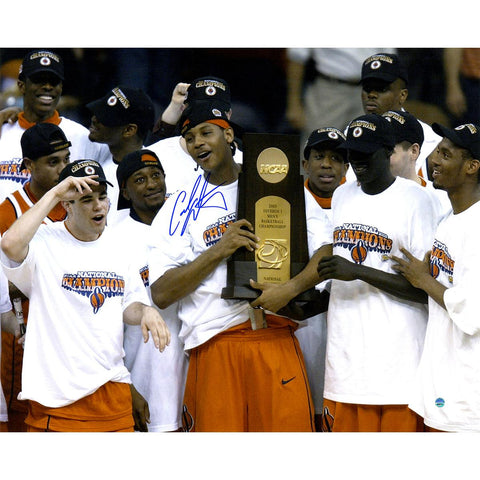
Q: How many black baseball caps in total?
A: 12